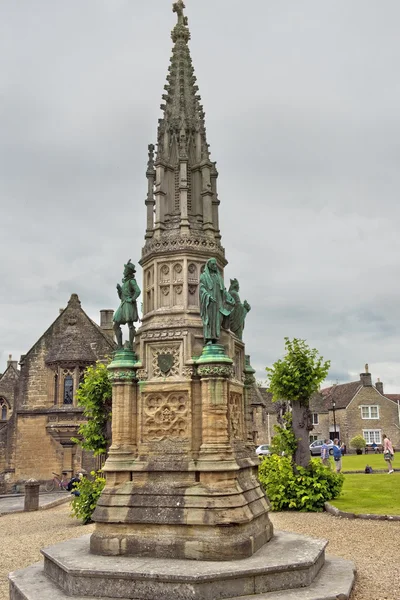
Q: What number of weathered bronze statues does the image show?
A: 3